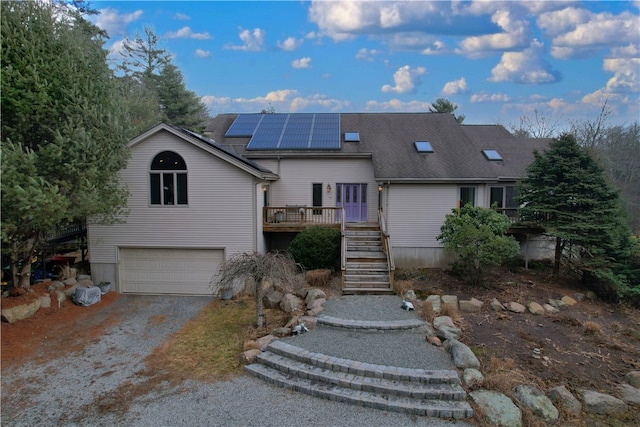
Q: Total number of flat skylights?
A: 3